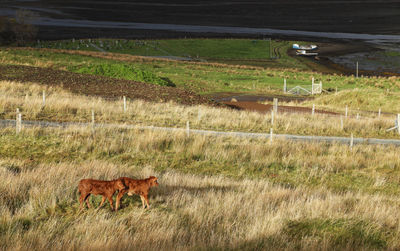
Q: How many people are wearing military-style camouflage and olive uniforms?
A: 0